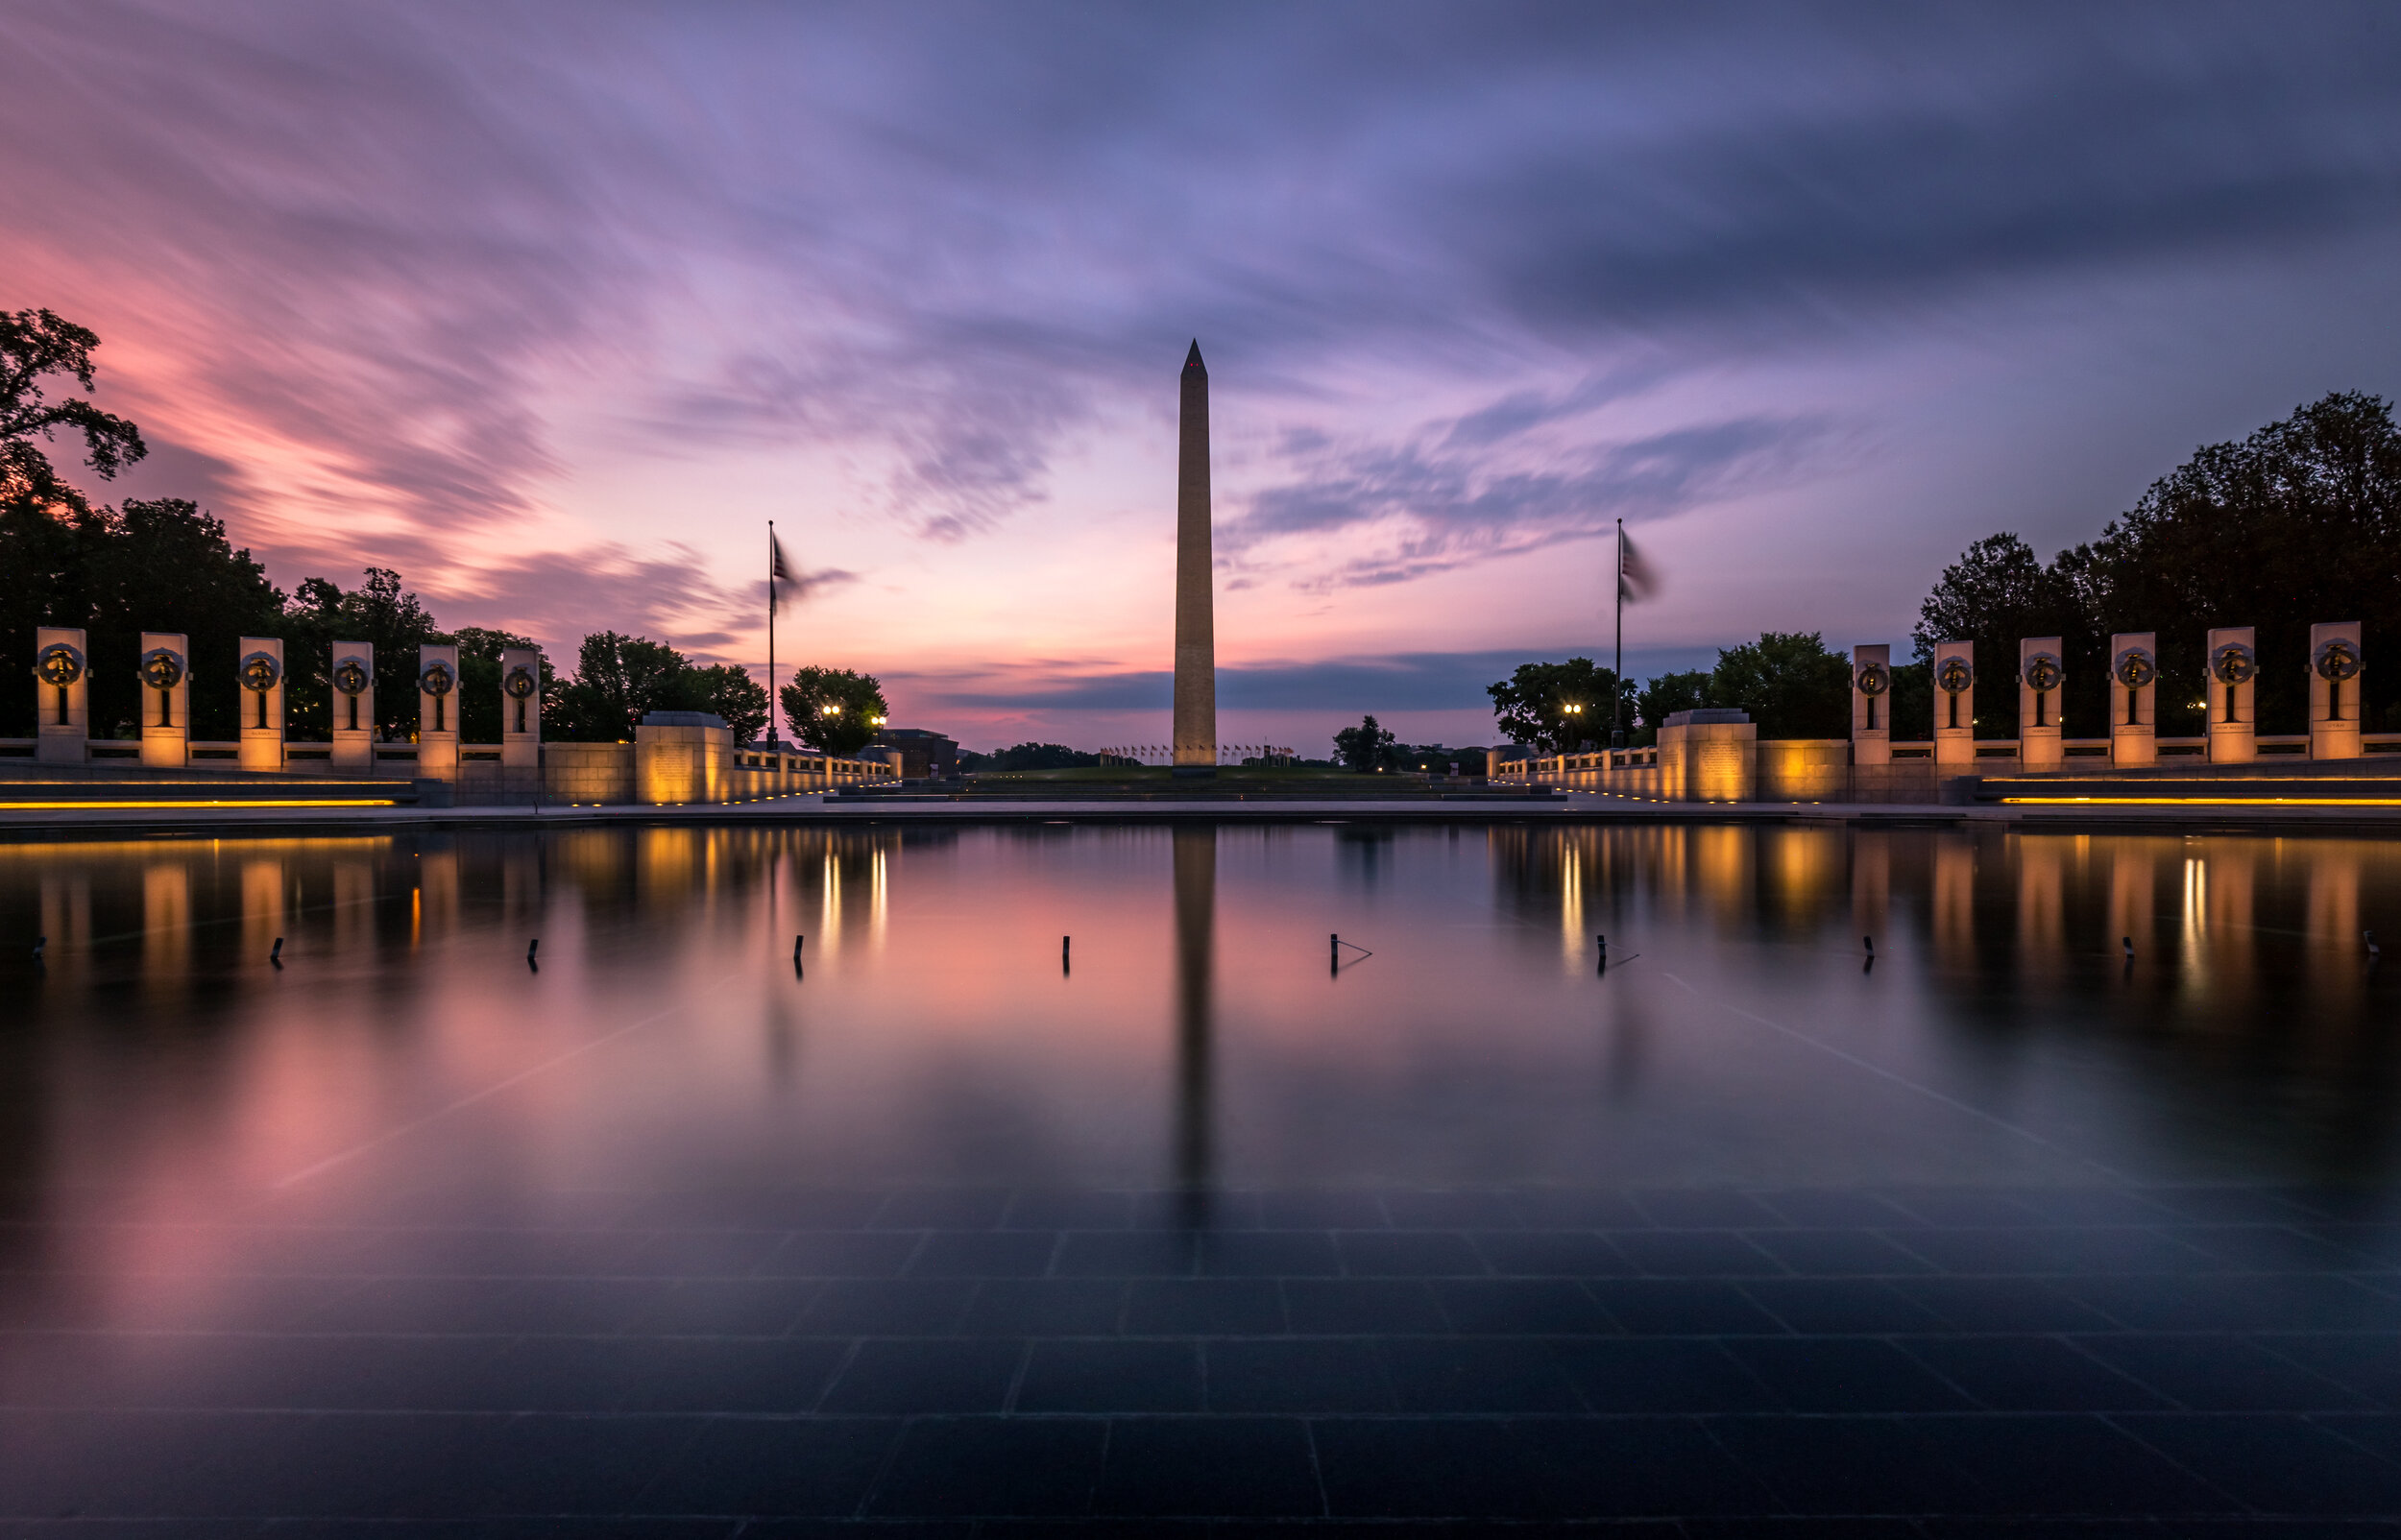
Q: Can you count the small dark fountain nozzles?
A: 10